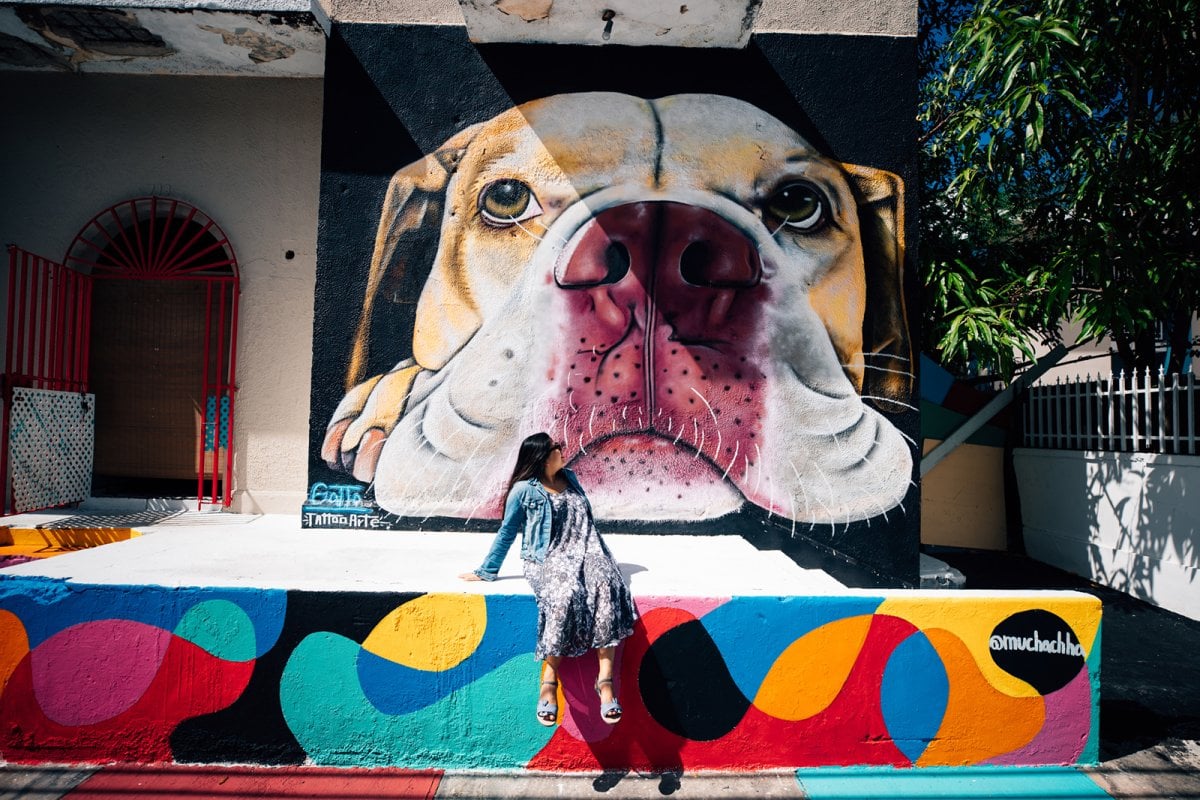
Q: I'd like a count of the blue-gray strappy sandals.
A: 2